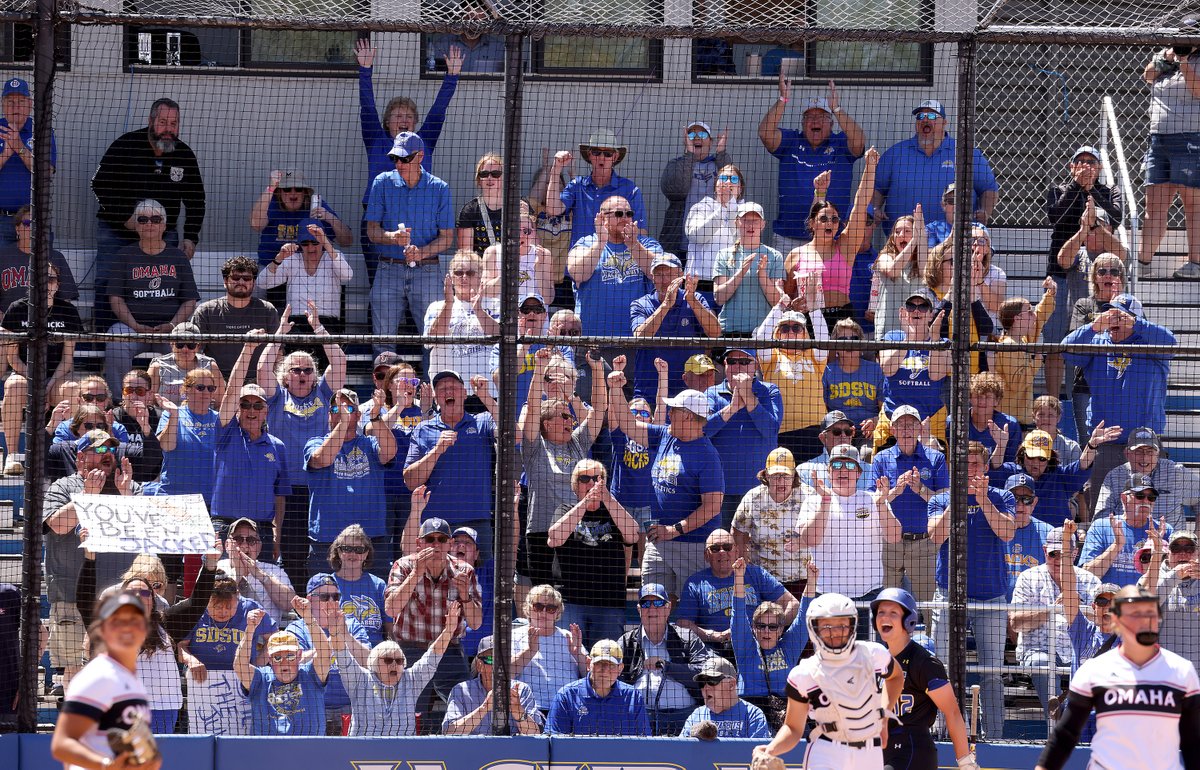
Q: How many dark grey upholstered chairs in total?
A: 0